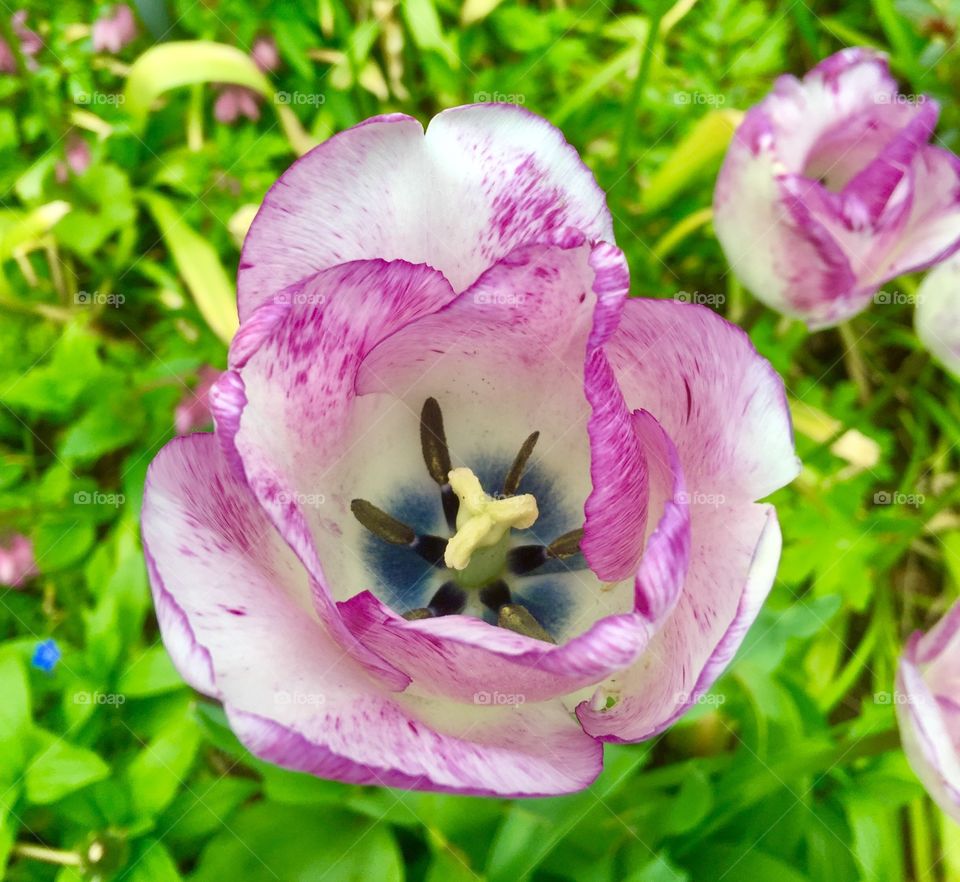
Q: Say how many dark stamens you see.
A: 6